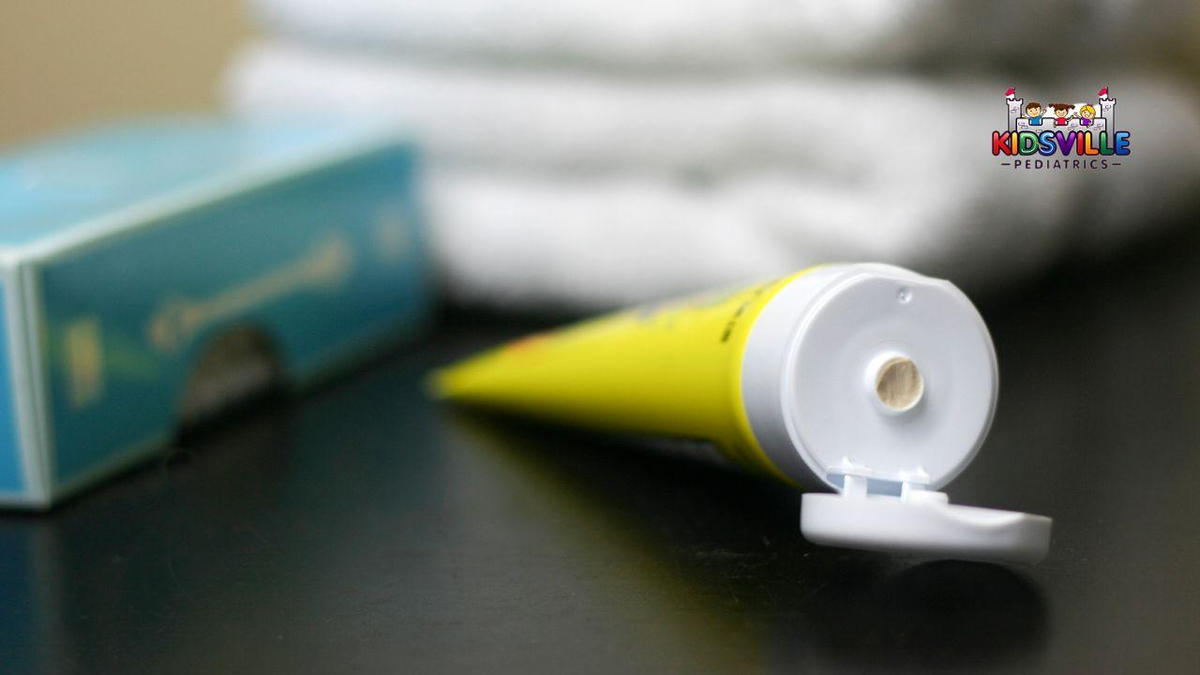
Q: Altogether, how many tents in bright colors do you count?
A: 0